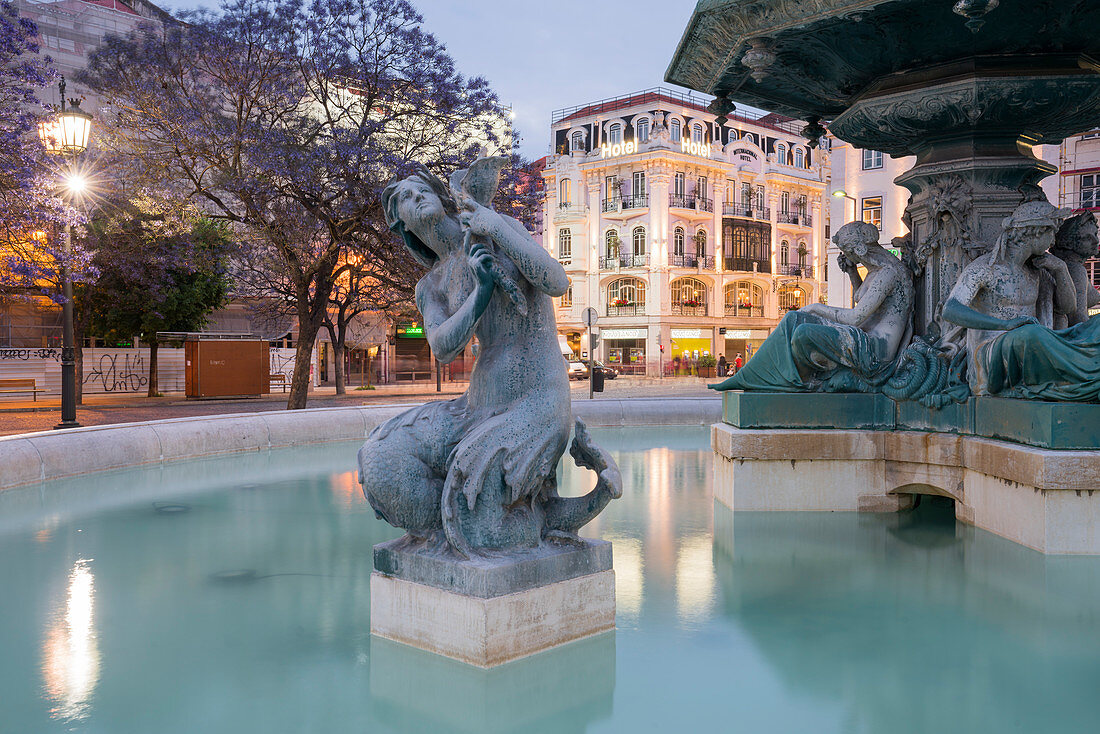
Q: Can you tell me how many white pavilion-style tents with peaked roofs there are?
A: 0